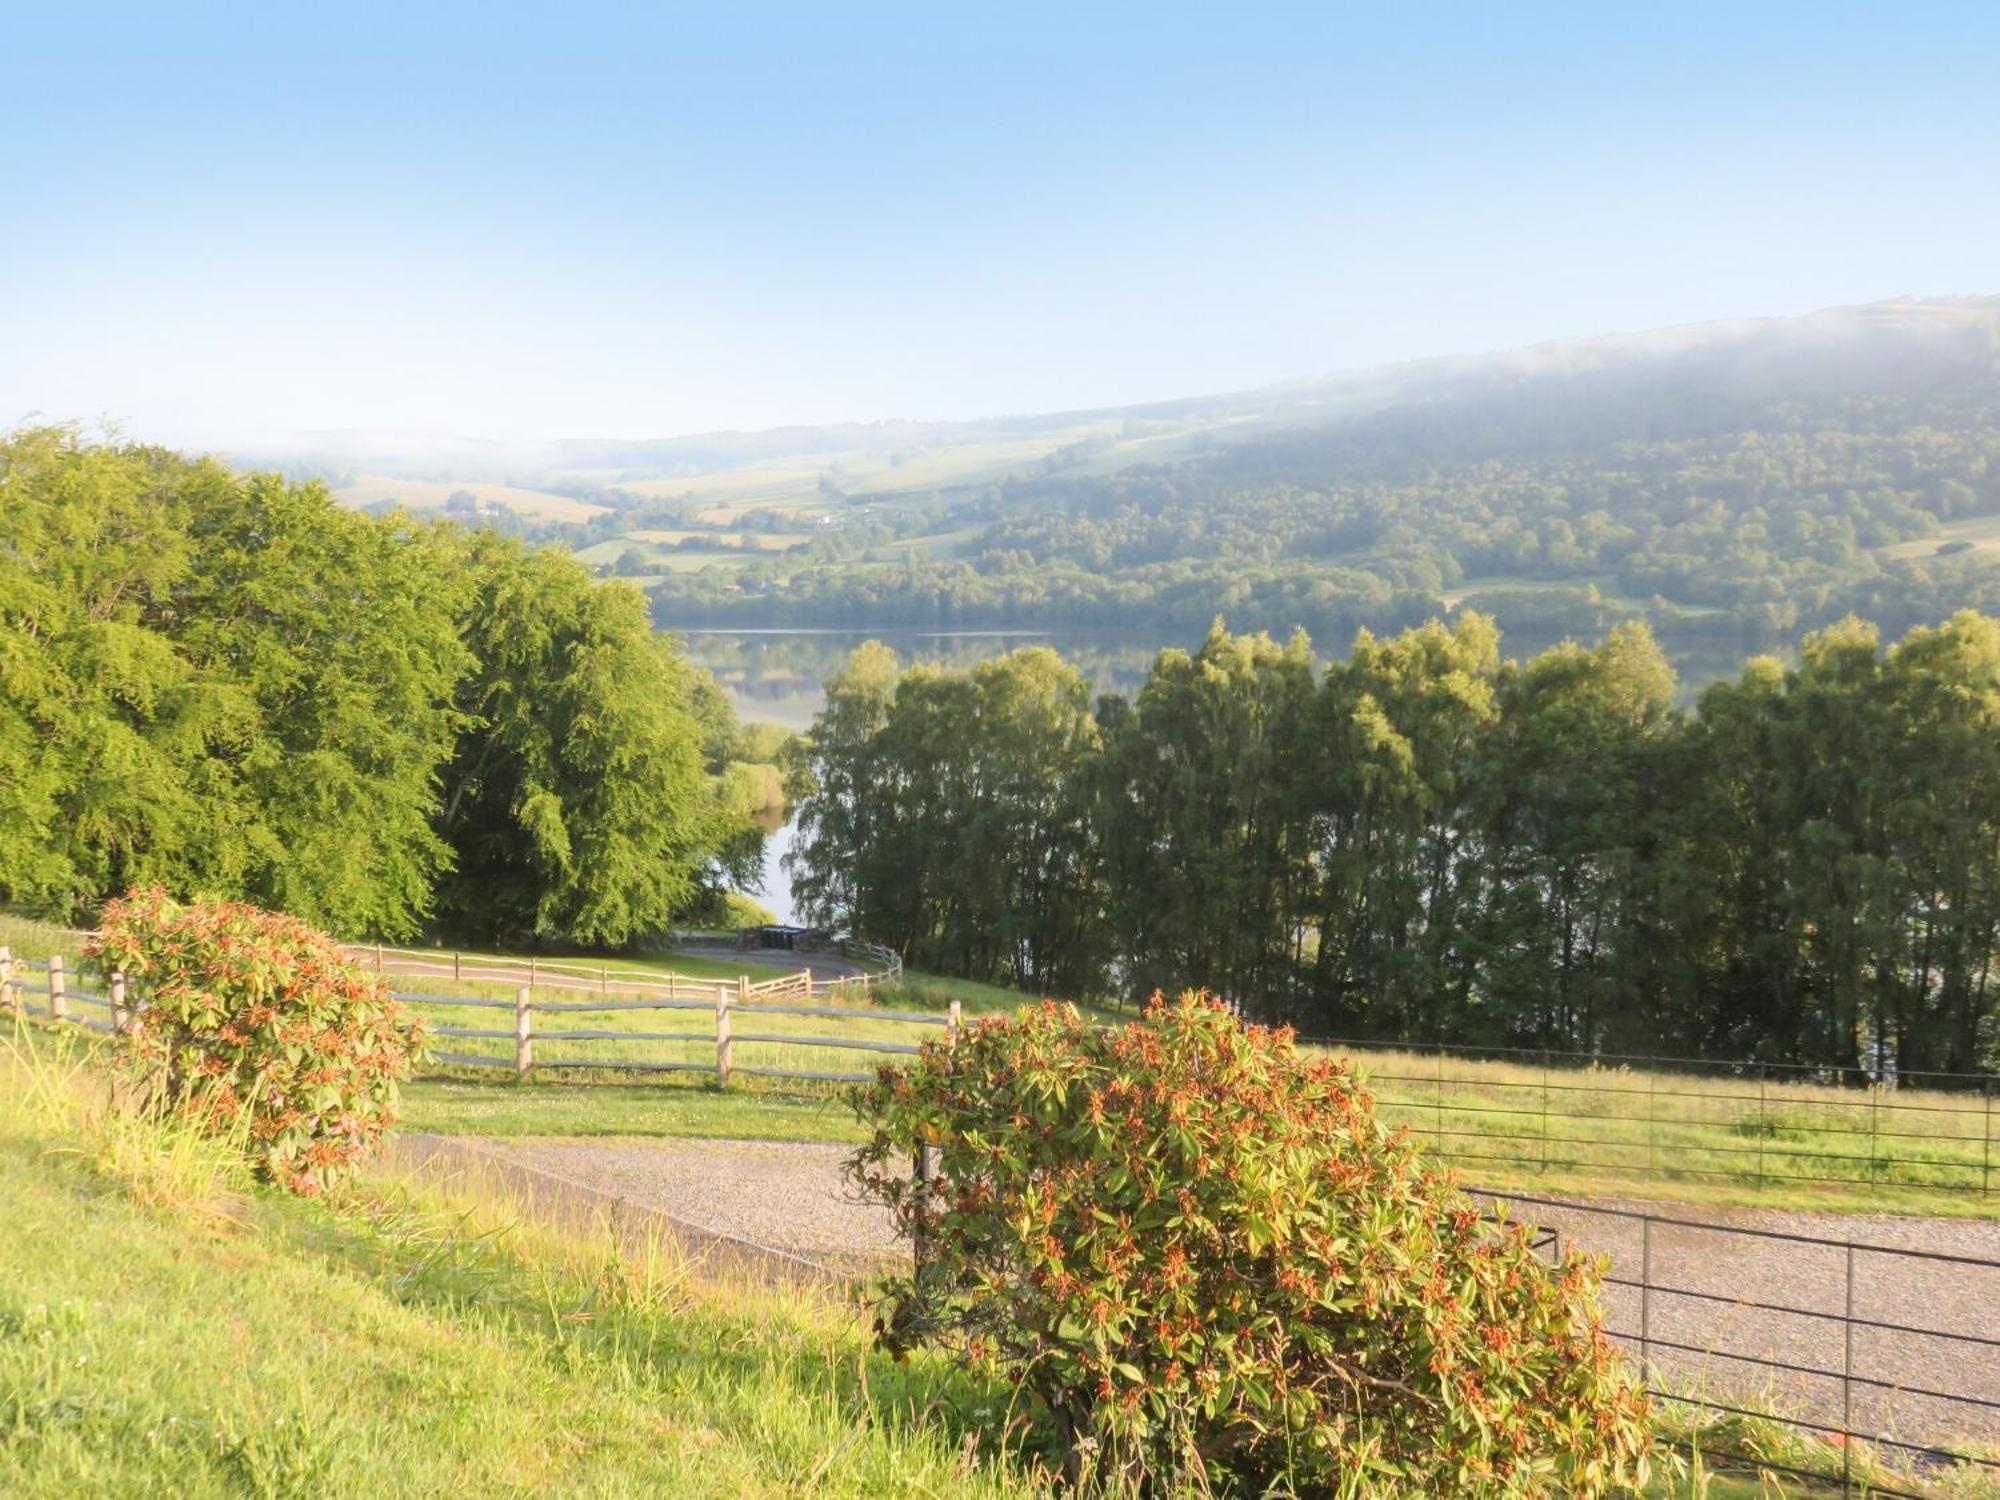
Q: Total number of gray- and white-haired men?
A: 0